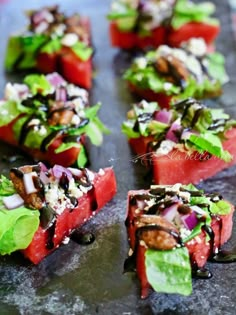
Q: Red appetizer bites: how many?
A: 7